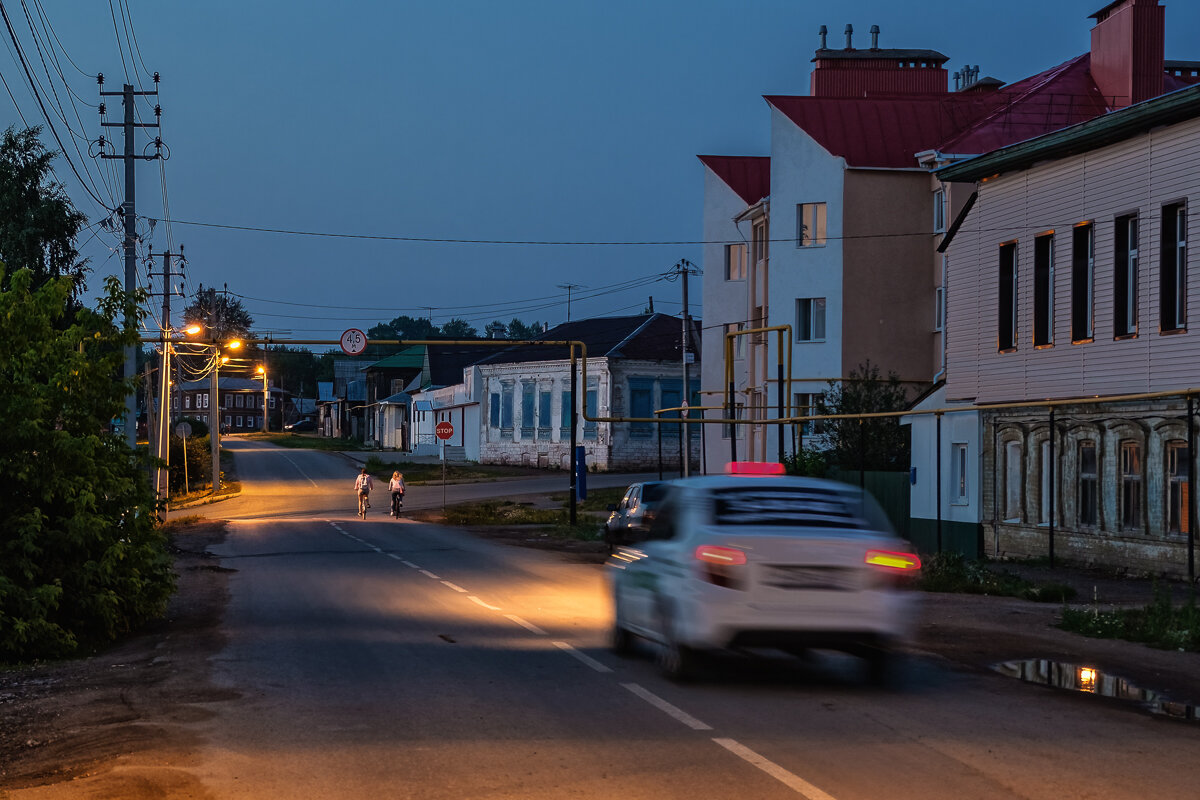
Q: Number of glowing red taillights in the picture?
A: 2